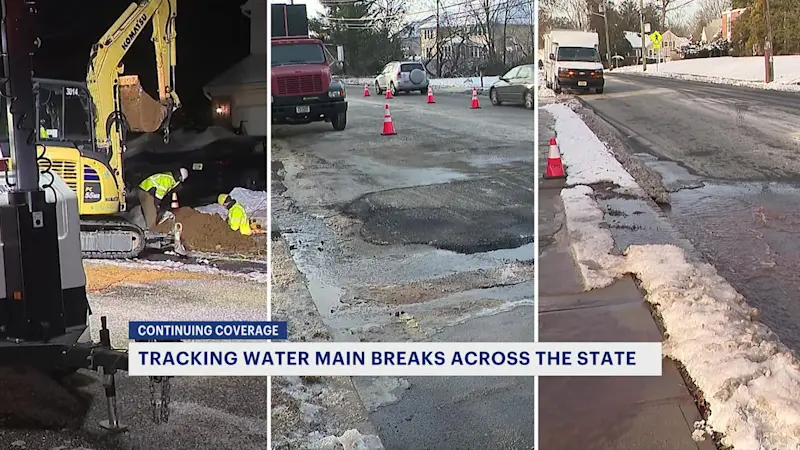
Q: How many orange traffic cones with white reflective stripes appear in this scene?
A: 7